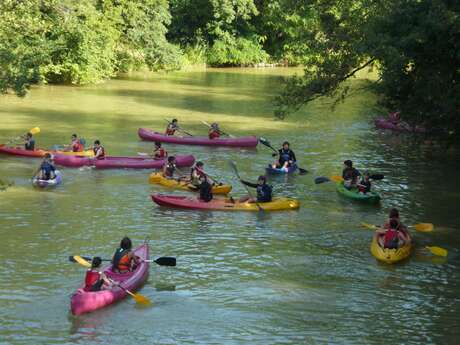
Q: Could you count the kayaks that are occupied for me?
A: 11